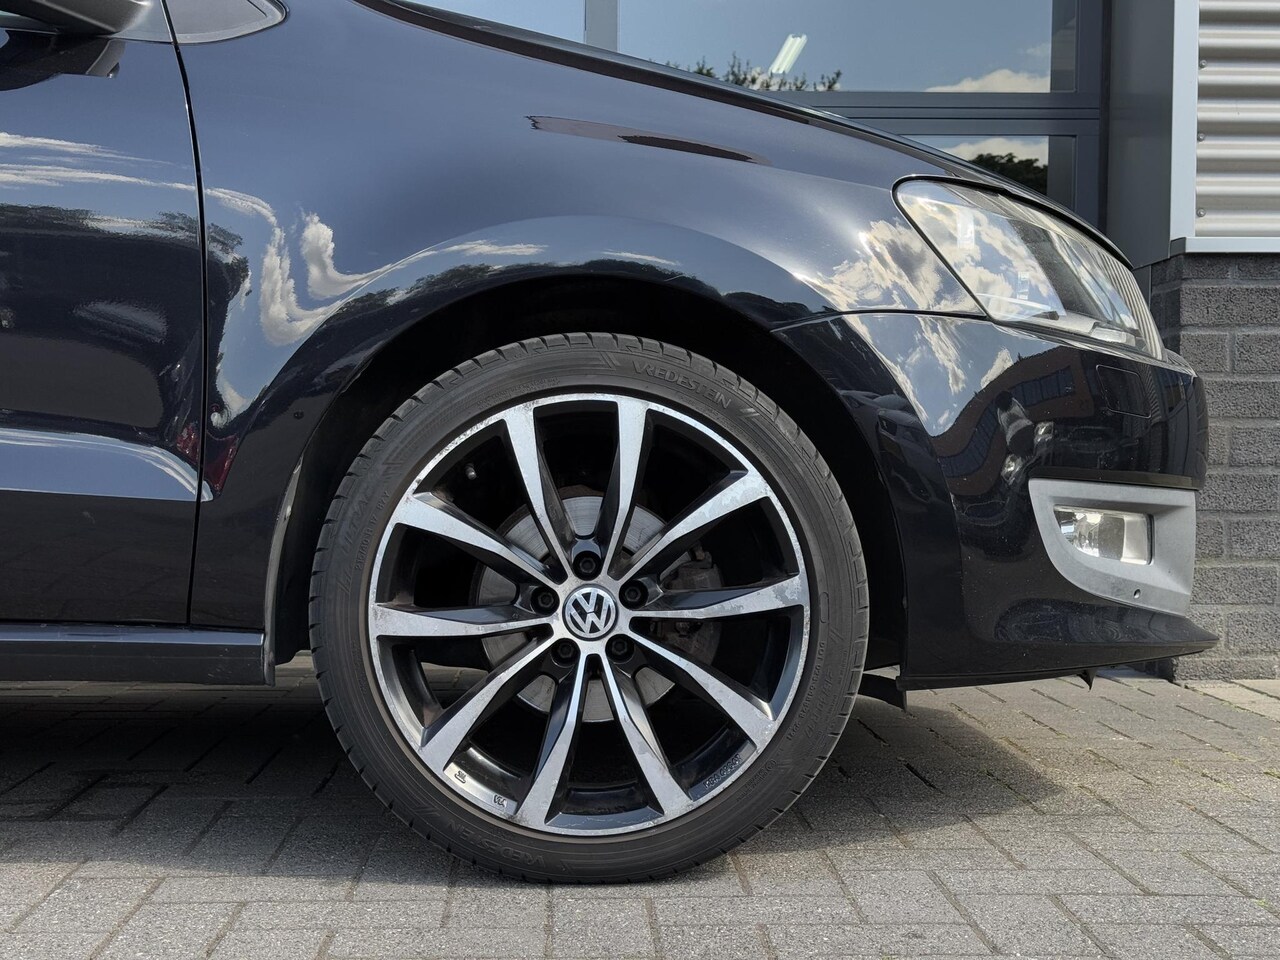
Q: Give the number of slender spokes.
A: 10